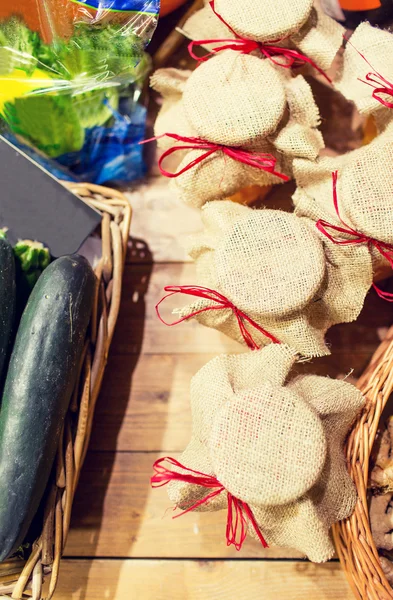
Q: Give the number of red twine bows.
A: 6